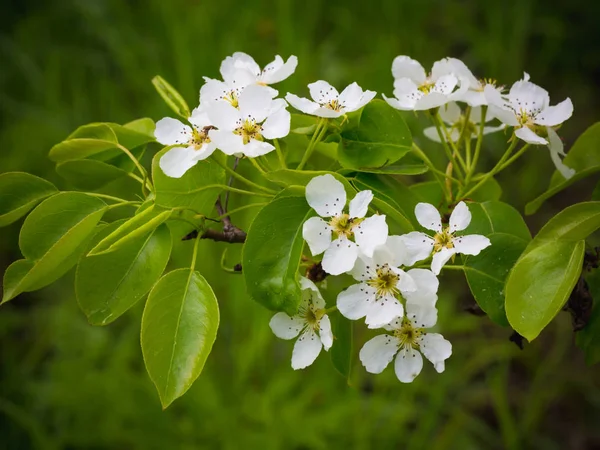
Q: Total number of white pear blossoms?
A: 14